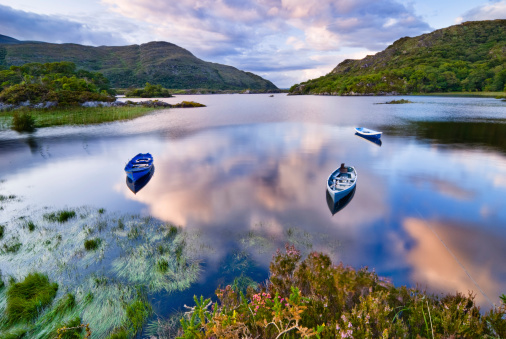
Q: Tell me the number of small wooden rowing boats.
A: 3